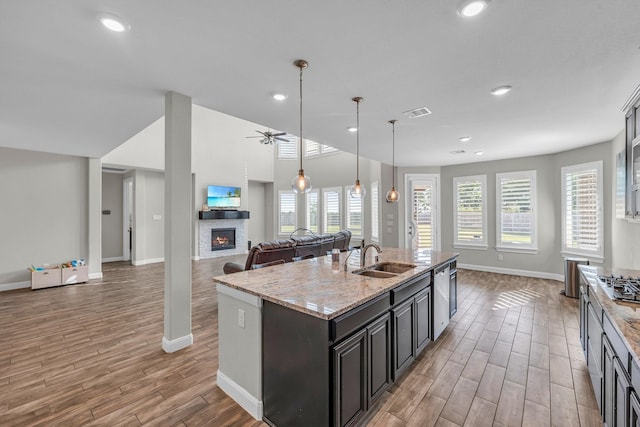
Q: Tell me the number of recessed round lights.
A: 7